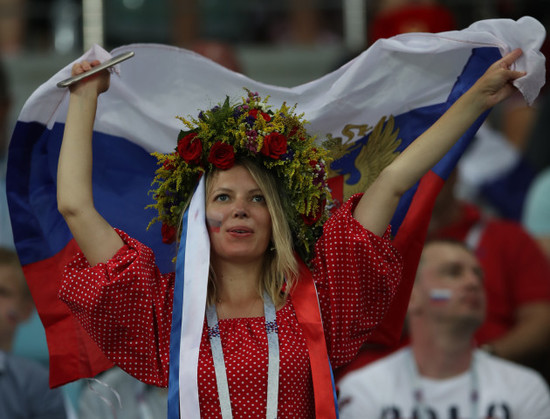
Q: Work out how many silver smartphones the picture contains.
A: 1